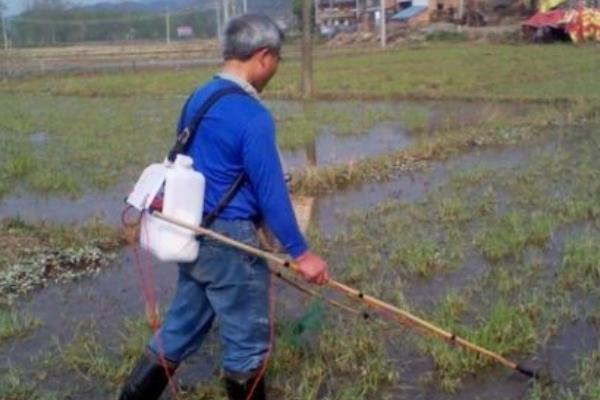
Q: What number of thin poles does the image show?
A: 2